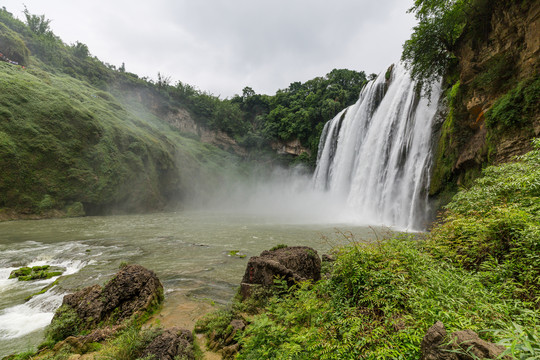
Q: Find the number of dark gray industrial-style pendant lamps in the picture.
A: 0